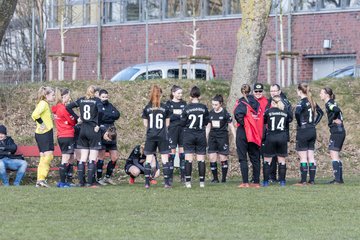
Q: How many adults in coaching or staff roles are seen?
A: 2